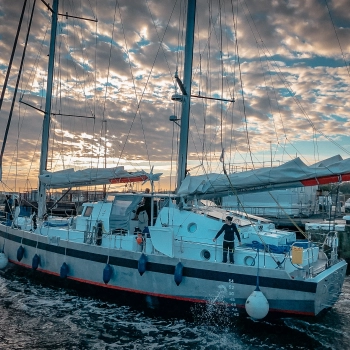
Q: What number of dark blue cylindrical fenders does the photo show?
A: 6